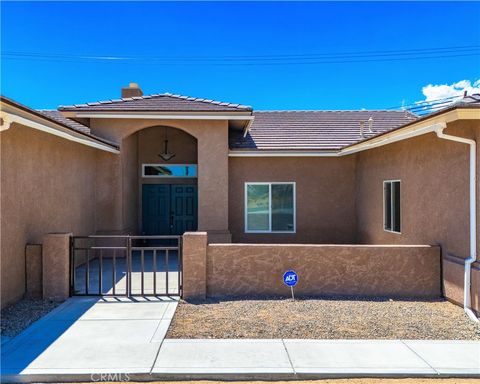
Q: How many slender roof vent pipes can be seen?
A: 2